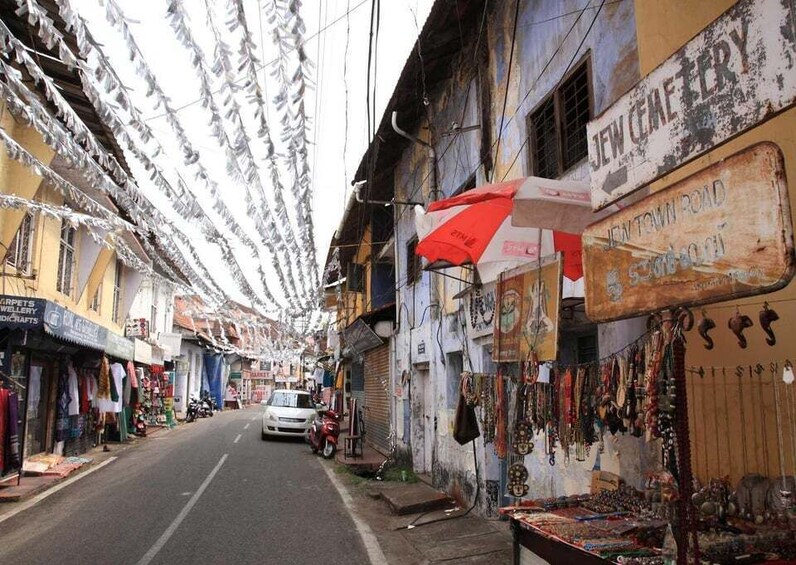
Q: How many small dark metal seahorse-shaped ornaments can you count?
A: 3